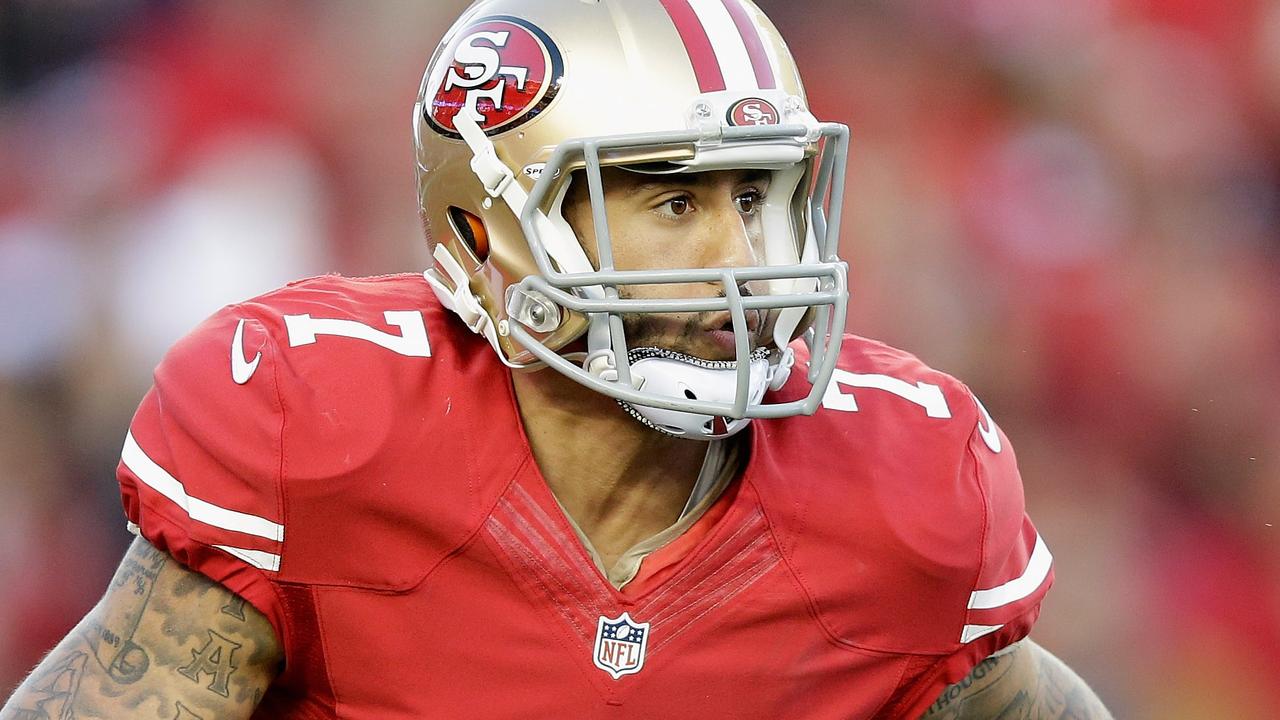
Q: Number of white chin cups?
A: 1